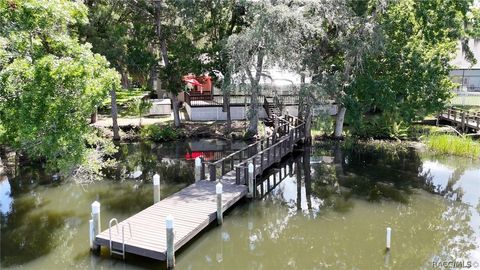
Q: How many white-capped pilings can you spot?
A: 6